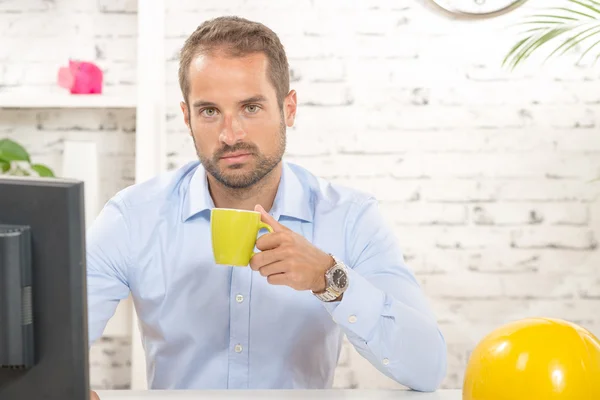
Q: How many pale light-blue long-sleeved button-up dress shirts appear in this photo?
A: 1